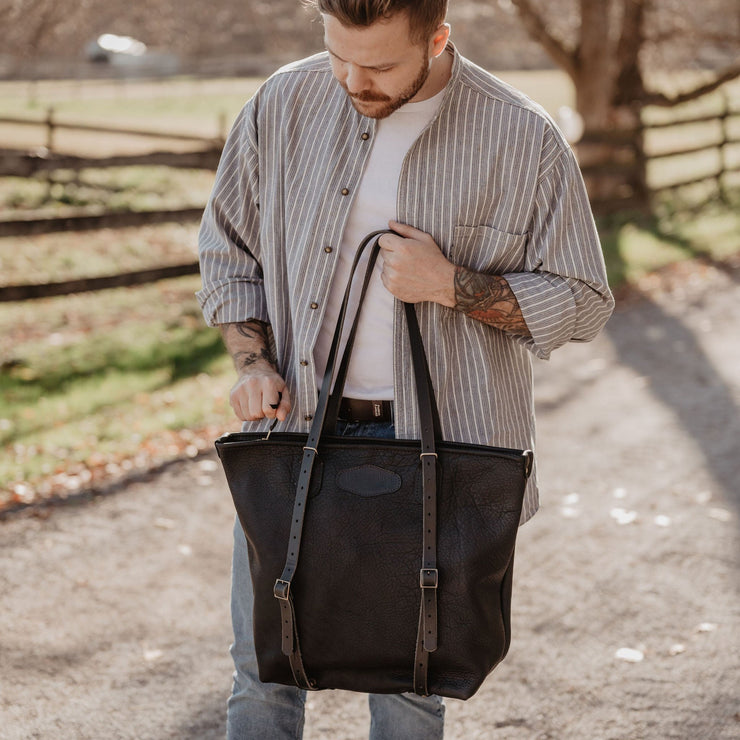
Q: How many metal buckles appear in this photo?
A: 2